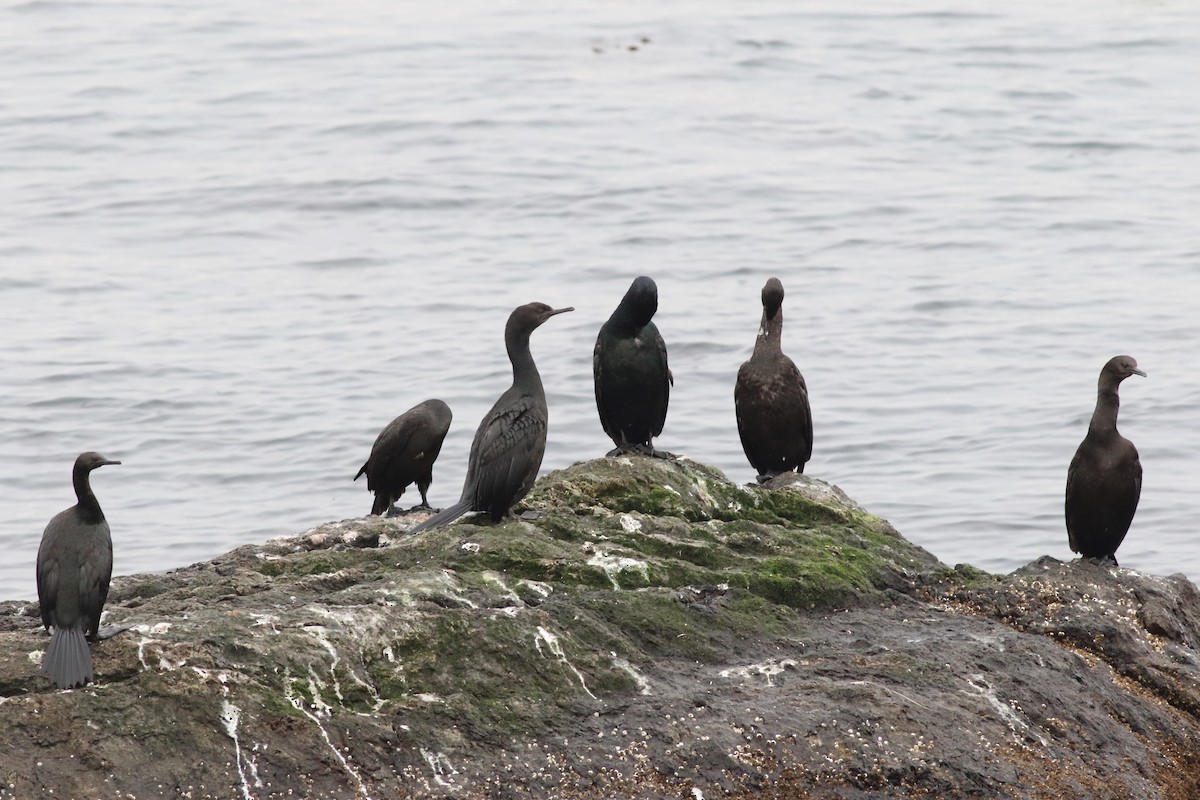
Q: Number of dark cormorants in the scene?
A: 6